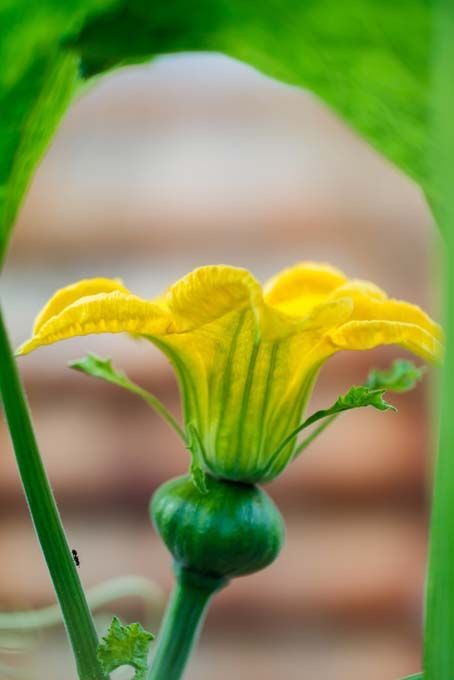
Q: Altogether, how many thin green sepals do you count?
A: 4